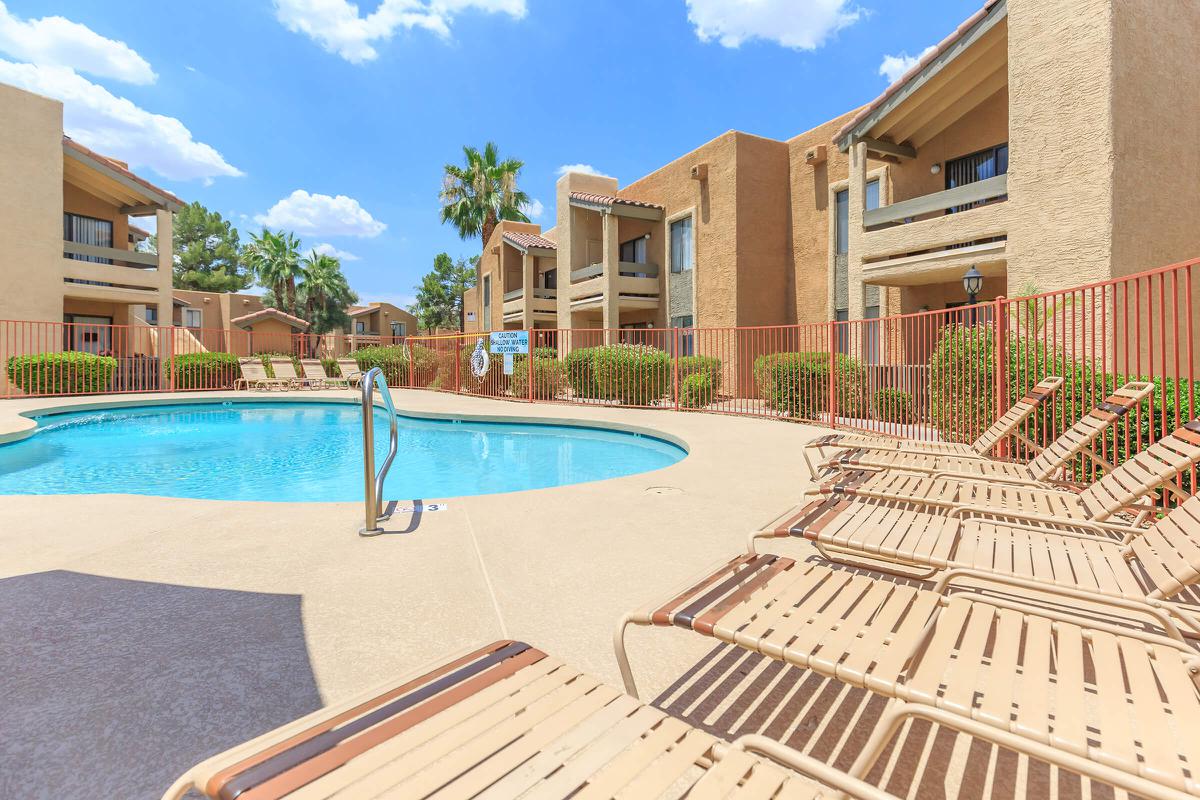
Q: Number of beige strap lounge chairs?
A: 10